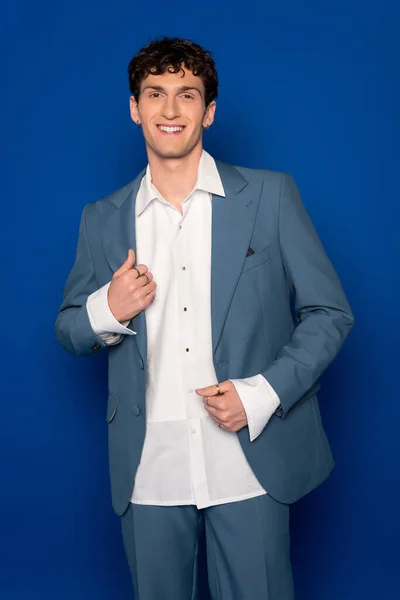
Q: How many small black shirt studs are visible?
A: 4